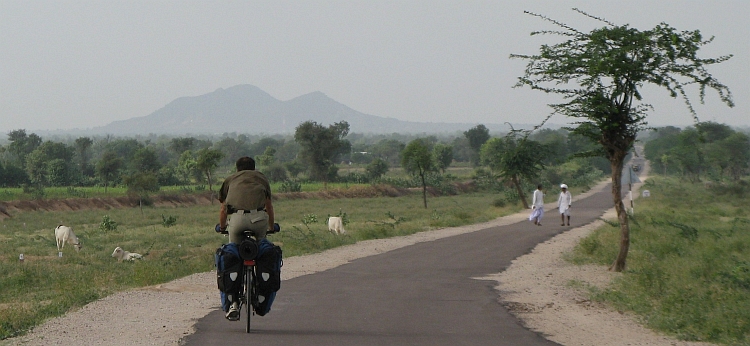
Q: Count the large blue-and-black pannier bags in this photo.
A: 2